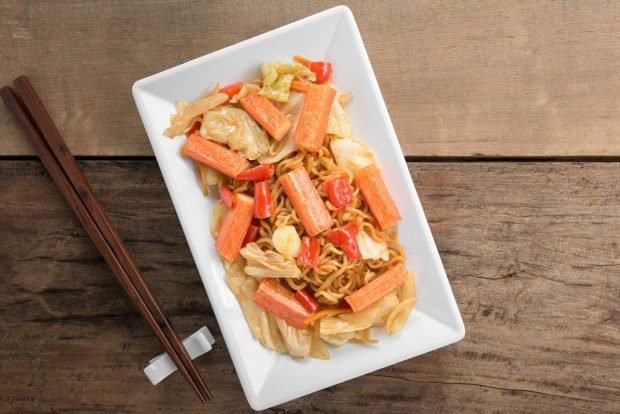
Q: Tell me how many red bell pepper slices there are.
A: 11